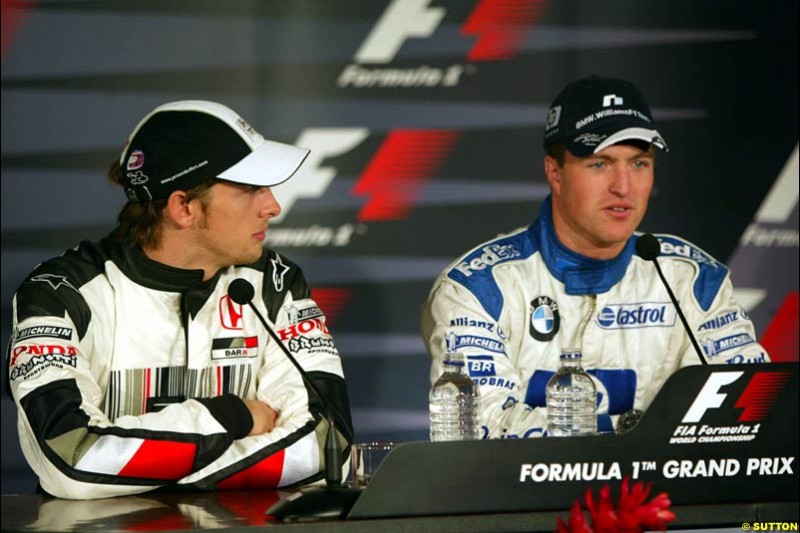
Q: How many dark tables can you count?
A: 1